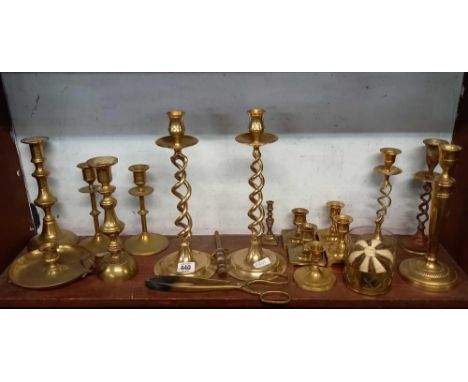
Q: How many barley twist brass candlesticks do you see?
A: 4